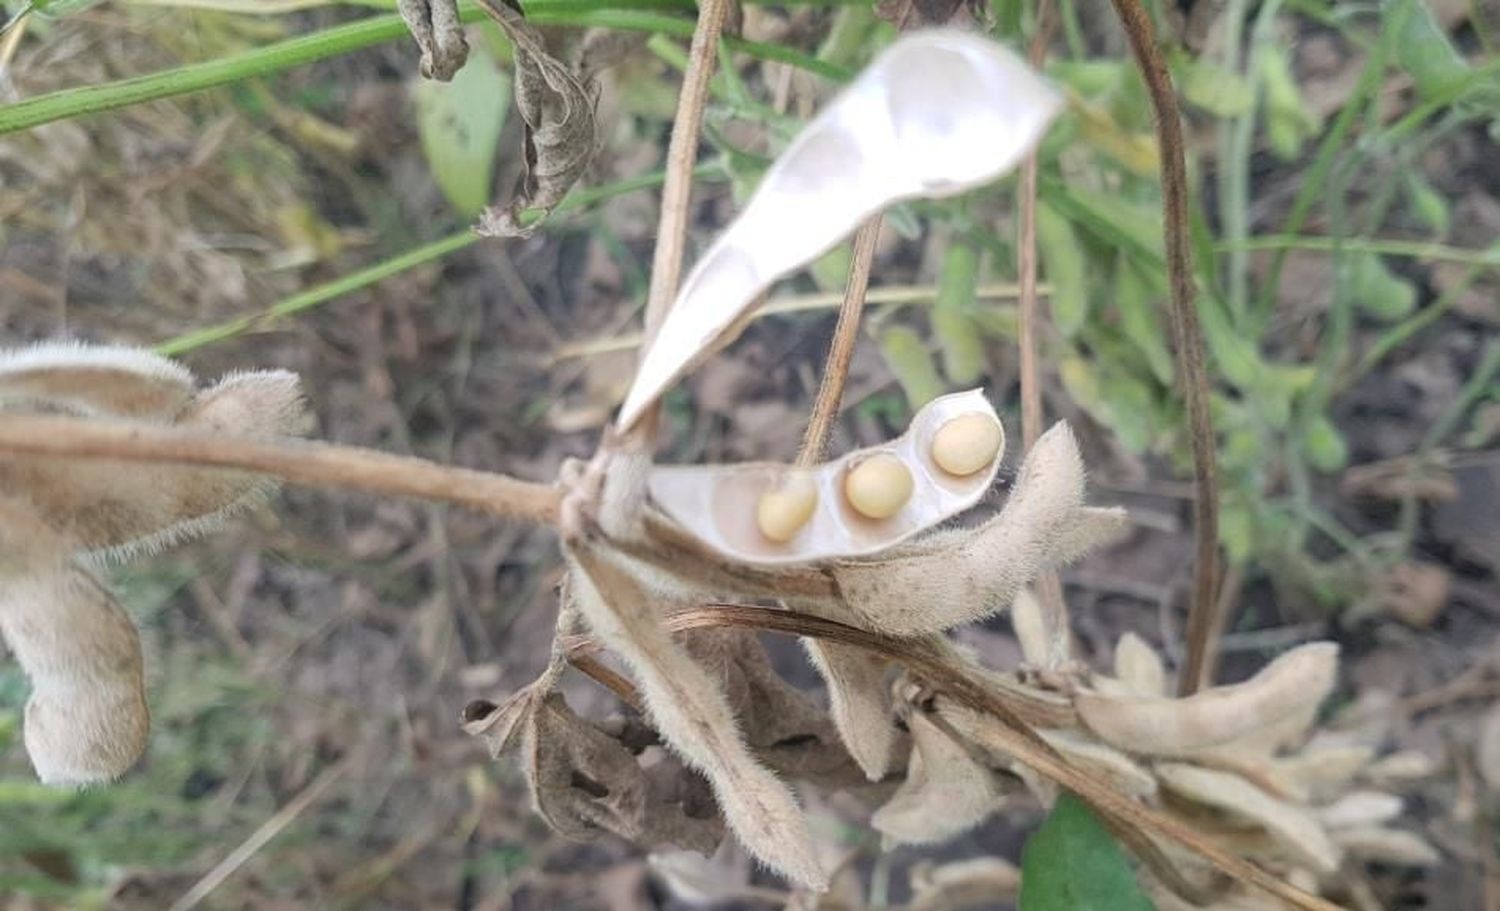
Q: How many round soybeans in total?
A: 3